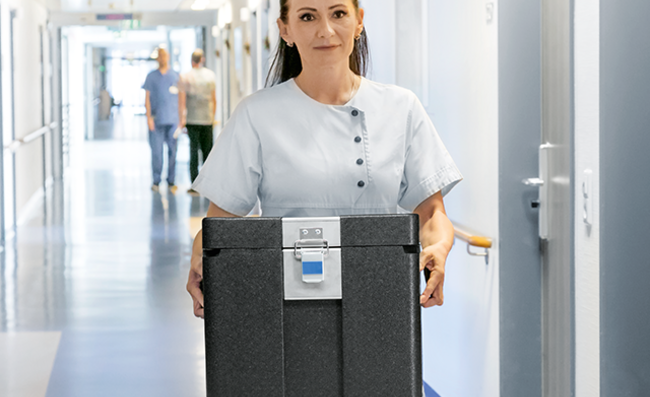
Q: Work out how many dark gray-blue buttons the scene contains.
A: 4